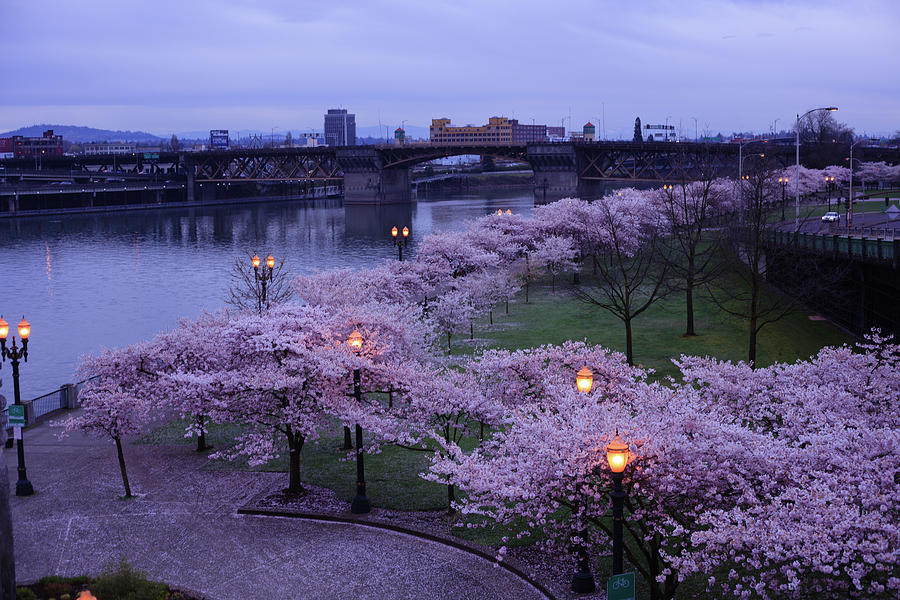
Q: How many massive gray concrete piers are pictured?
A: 2